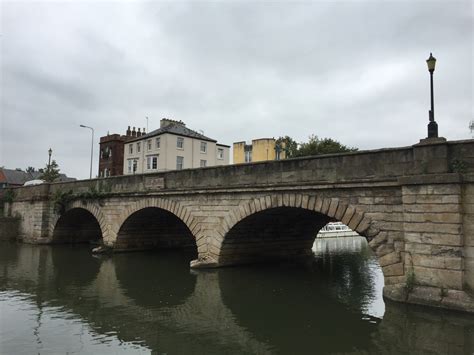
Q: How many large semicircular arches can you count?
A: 3